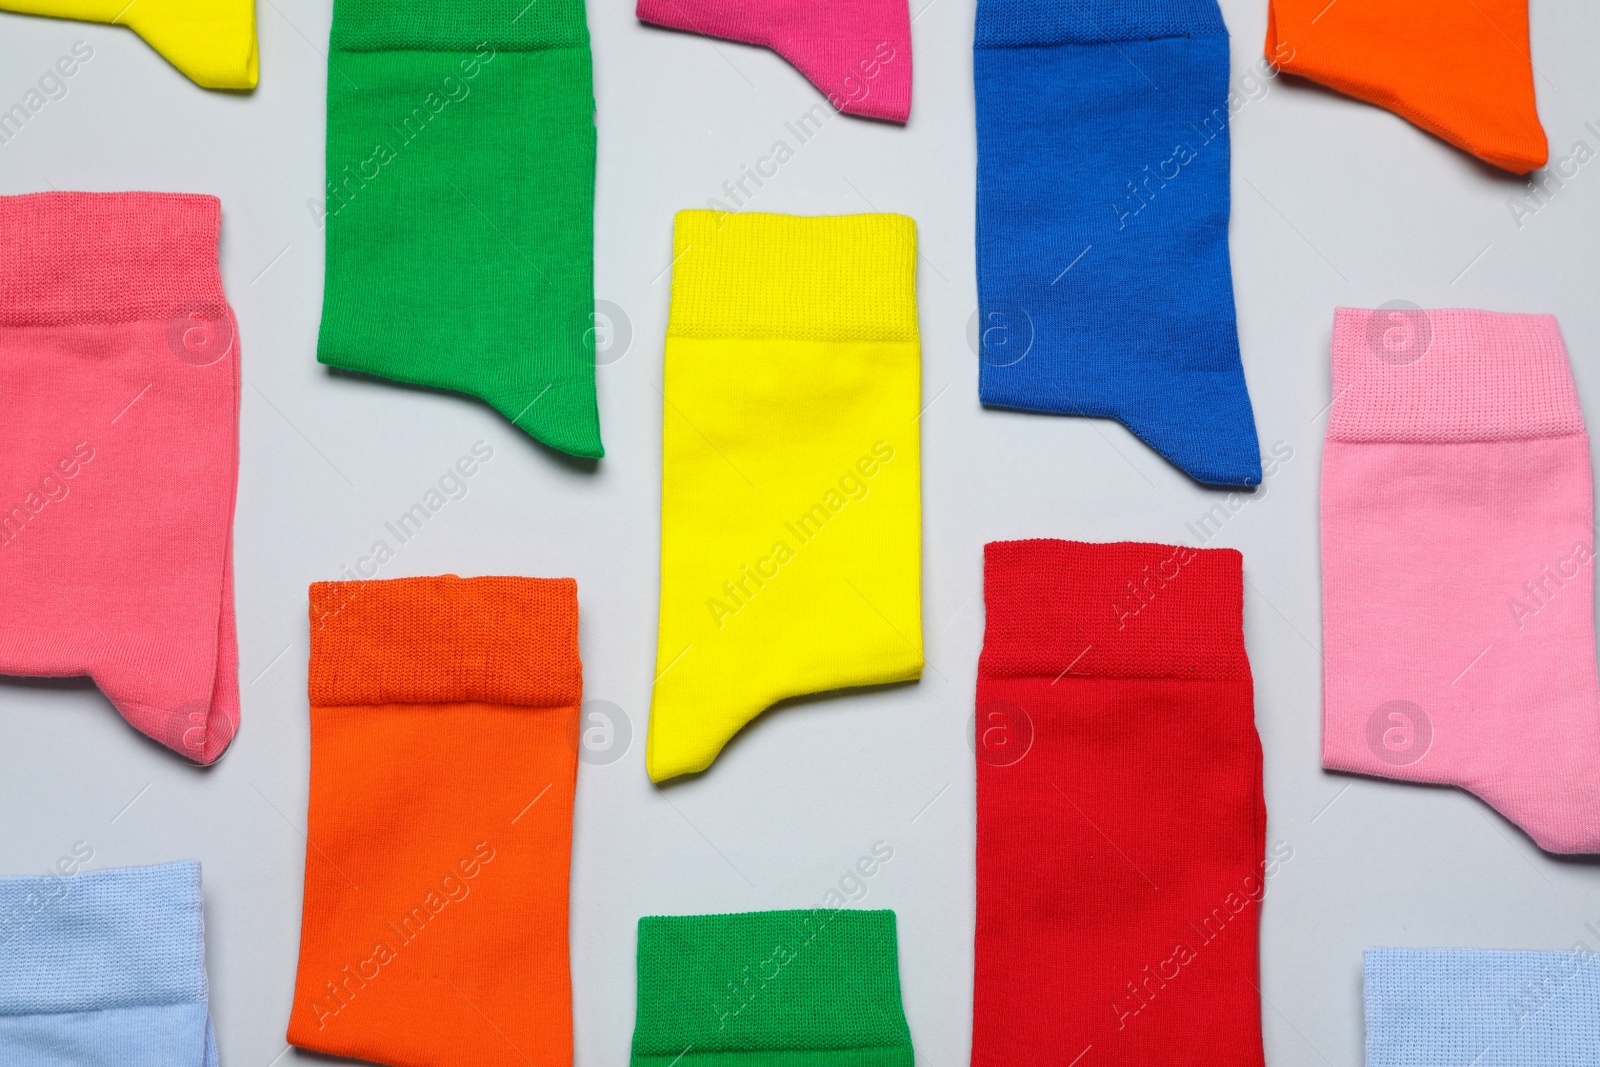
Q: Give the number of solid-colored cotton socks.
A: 13